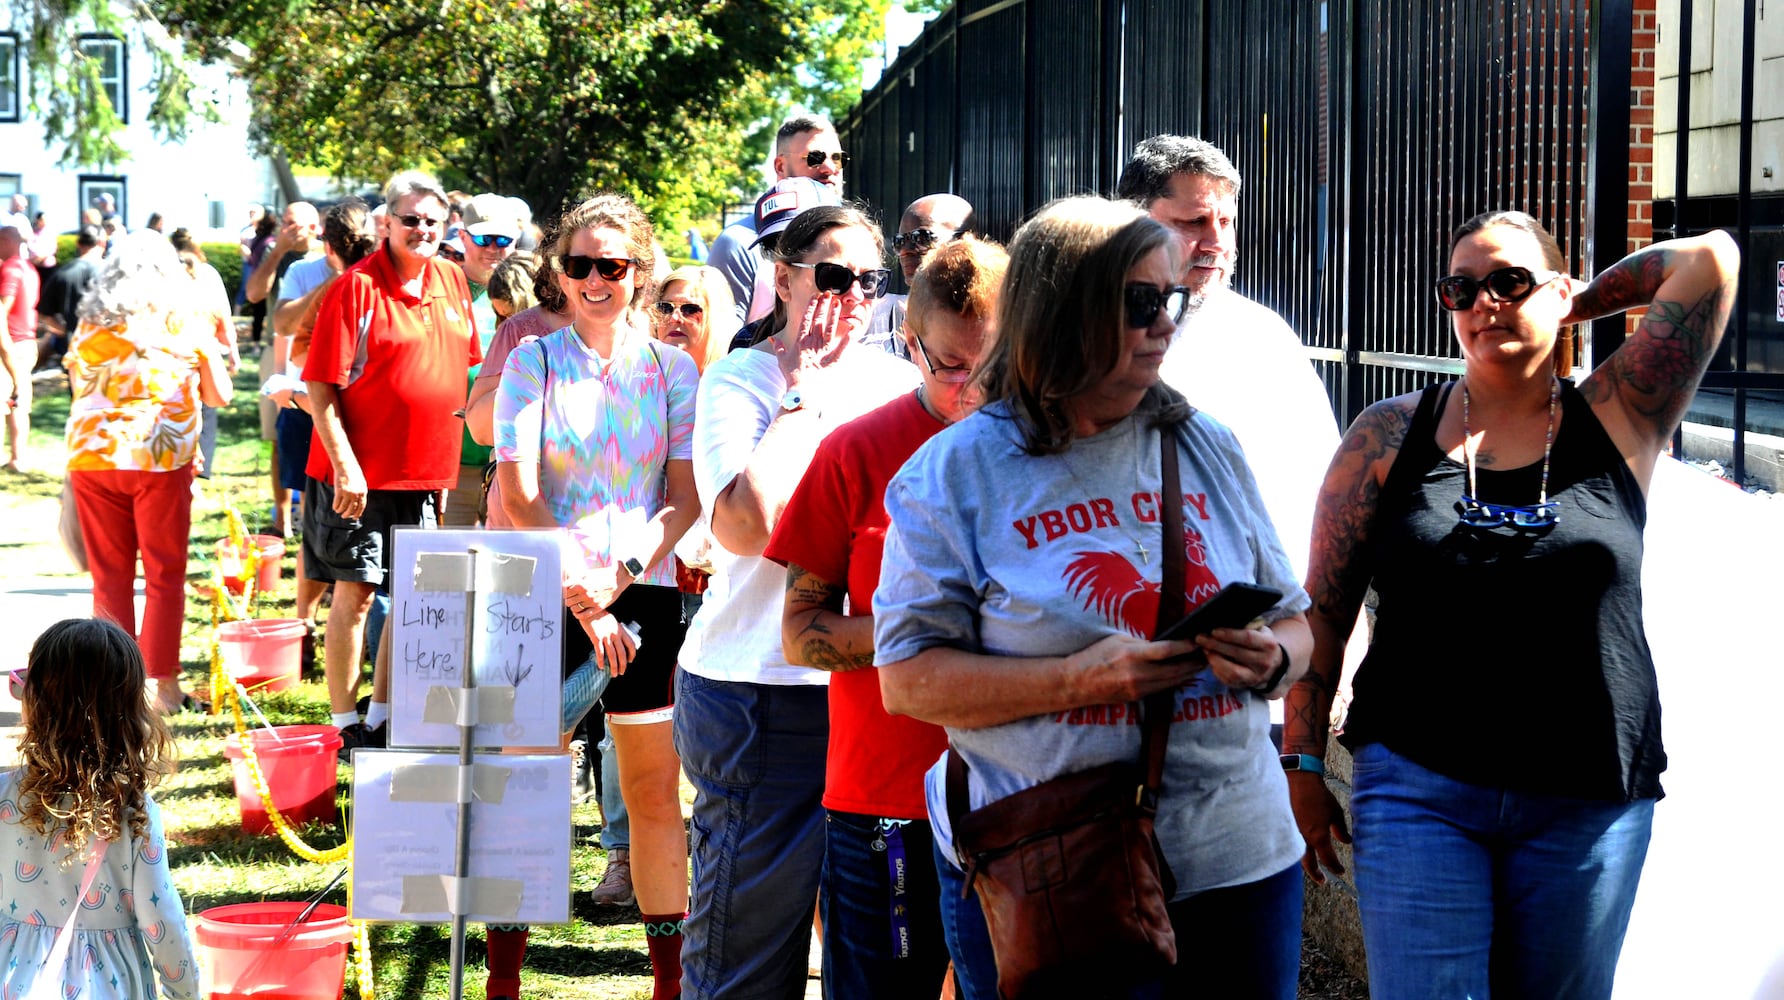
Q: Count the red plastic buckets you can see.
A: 4